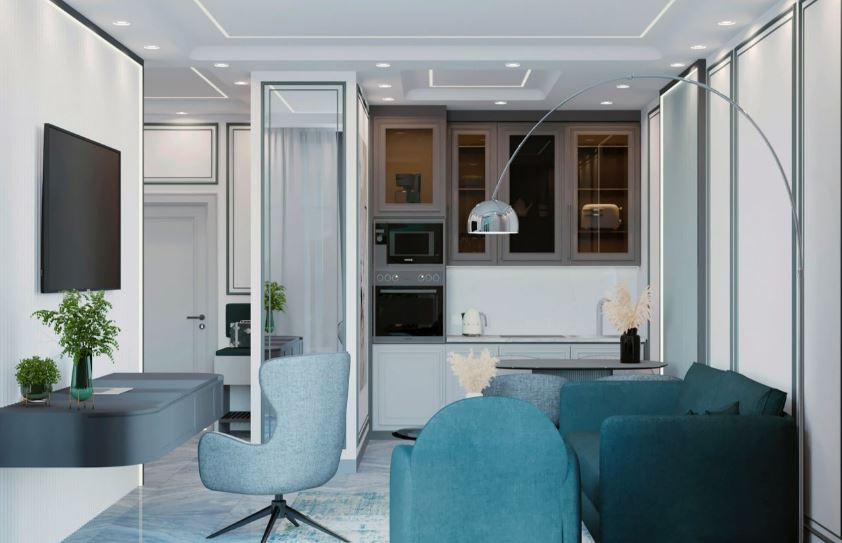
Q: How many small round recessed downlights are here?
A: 15